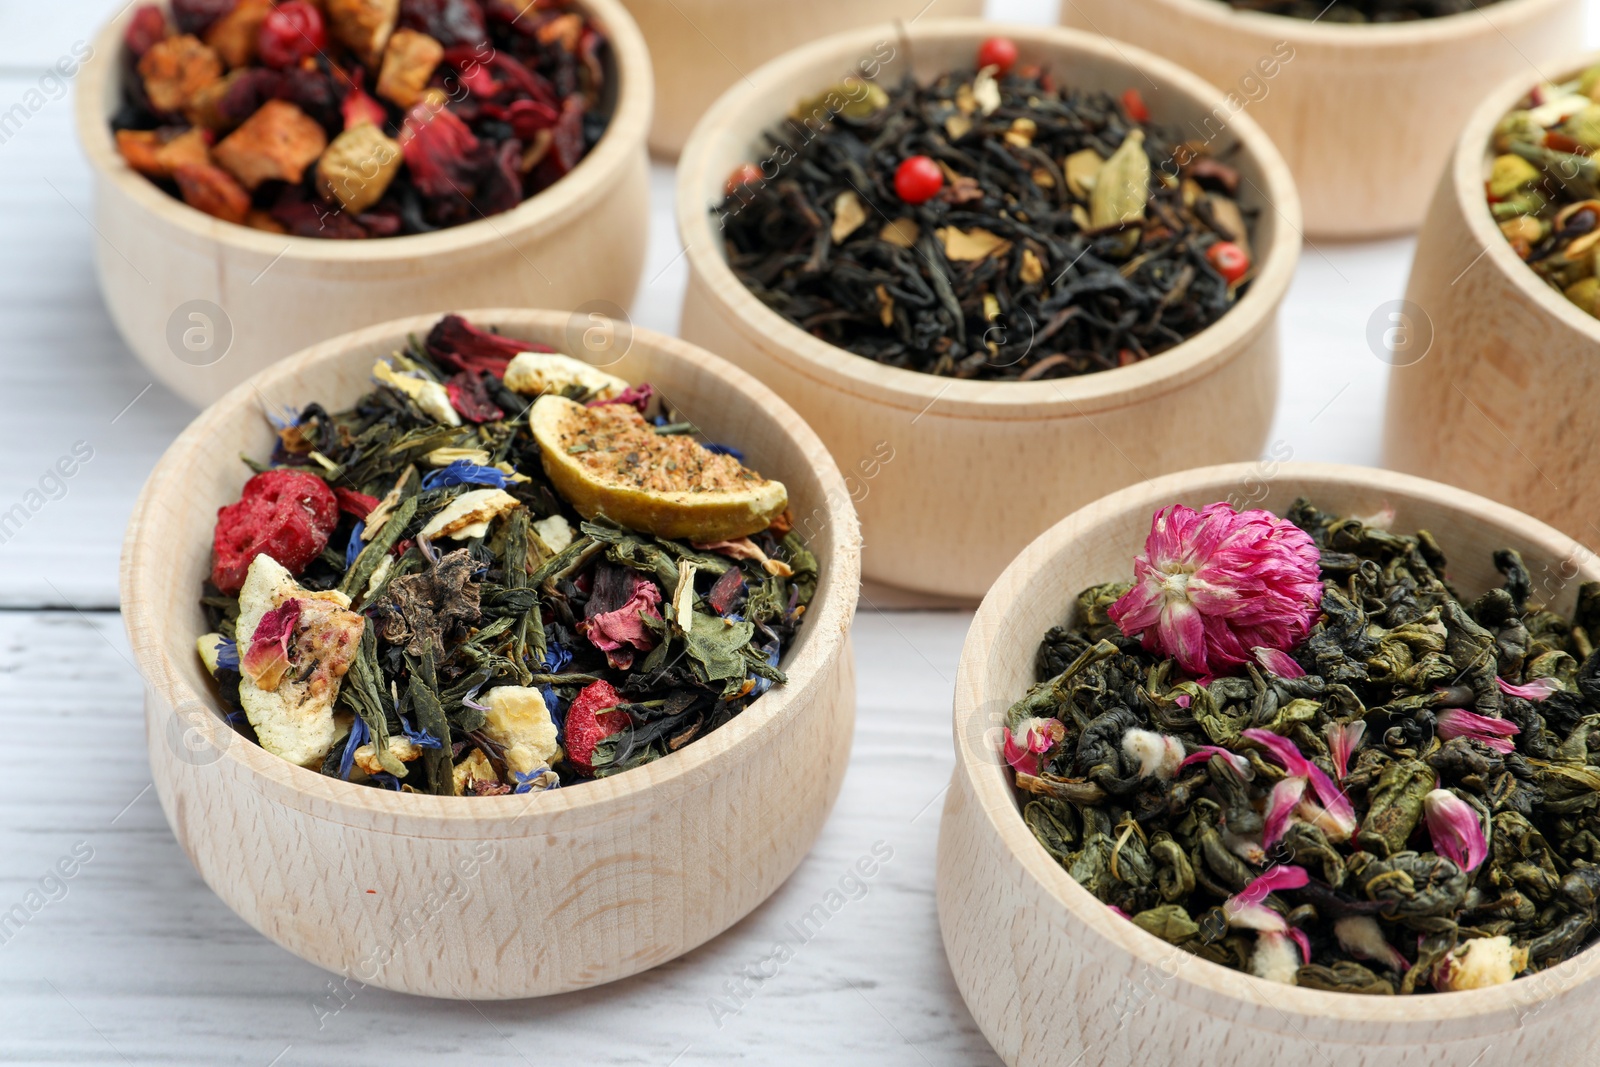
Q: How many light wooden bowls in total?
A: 7